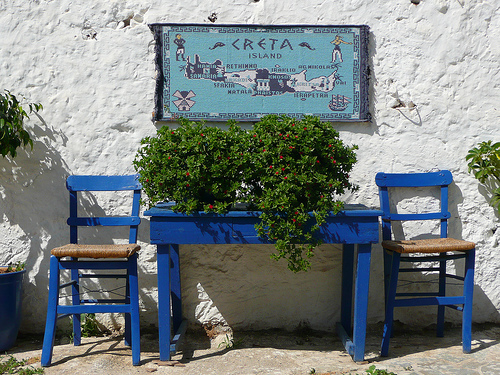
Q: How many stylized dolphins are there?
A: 2